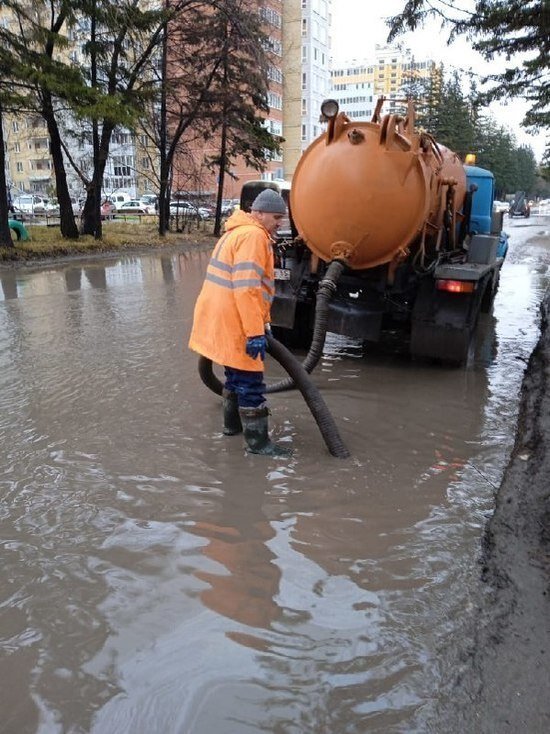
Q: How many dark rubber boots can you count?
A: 2